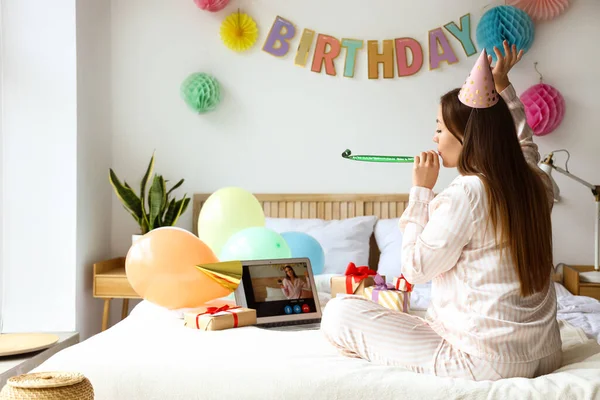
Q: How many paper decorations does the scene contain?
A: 6